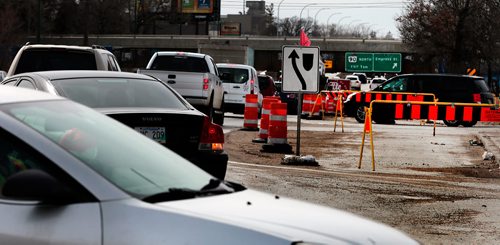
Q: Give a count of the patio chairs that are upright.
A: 0